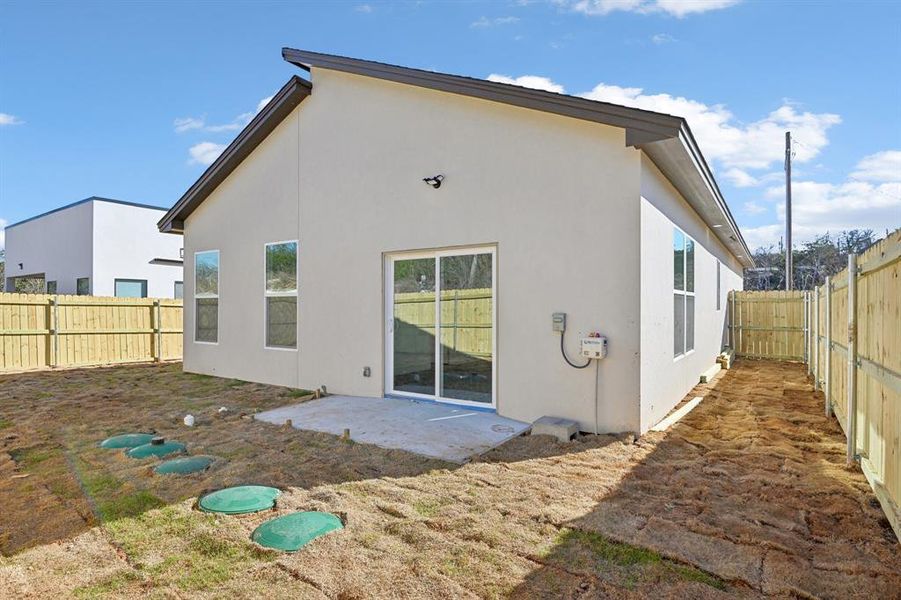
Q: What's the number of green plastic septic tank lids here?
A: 5